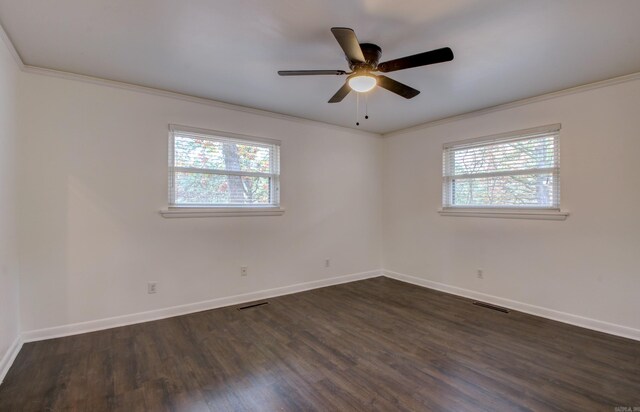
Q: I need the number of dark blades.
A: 5